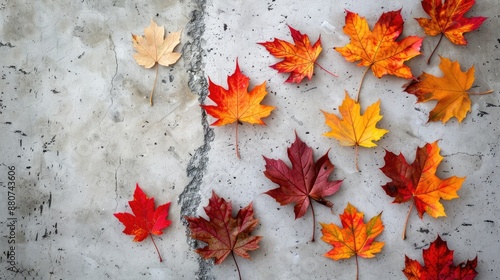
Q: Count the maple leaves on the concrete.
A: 13